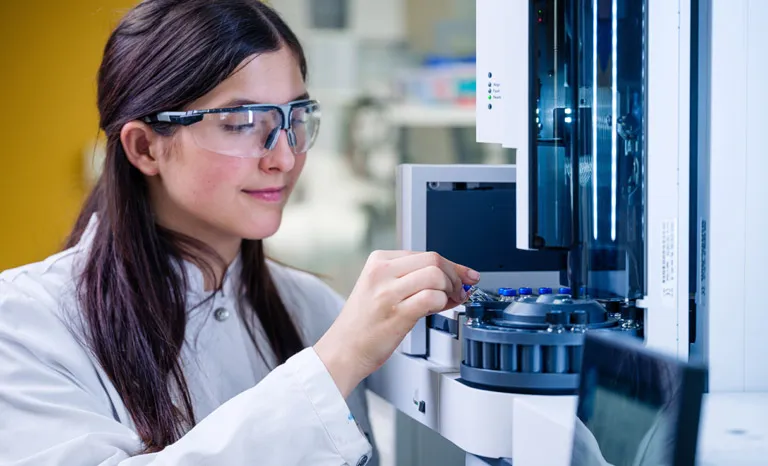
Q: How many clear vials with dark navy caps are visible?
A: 5